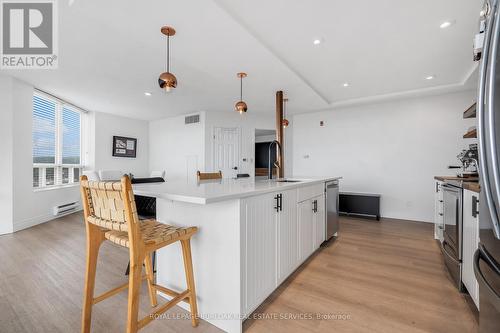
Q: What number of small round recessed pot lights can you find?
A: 5